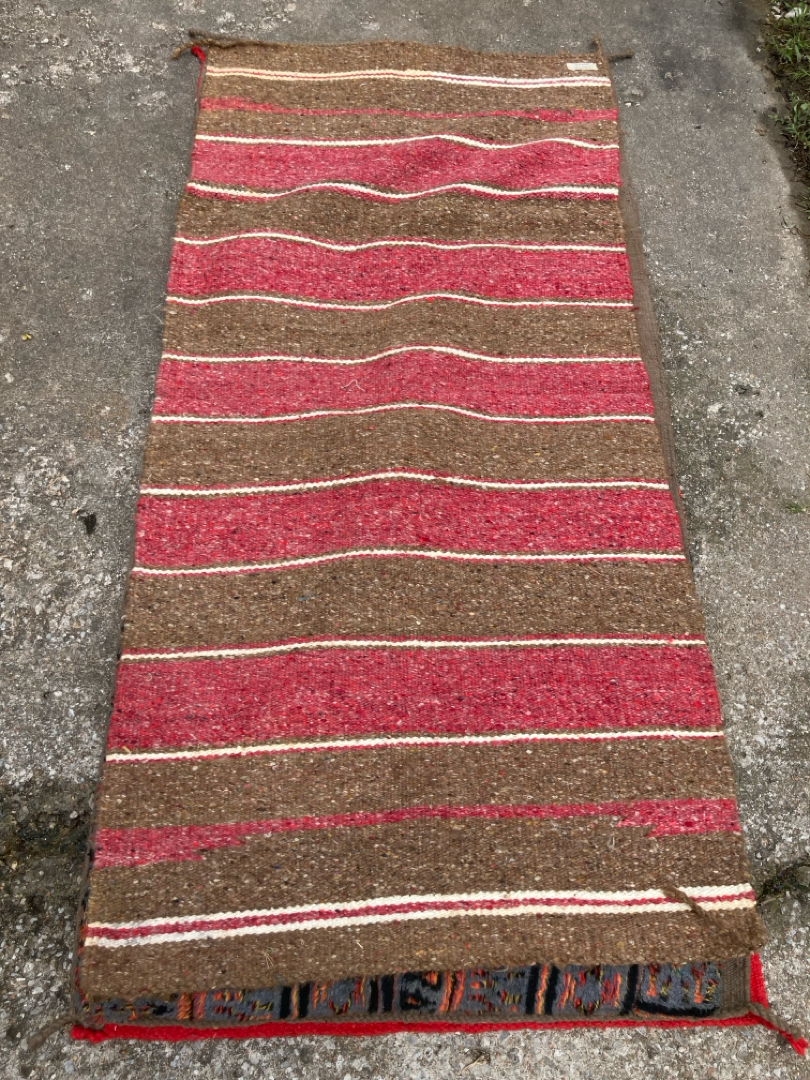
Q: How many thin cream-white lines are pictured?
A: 14